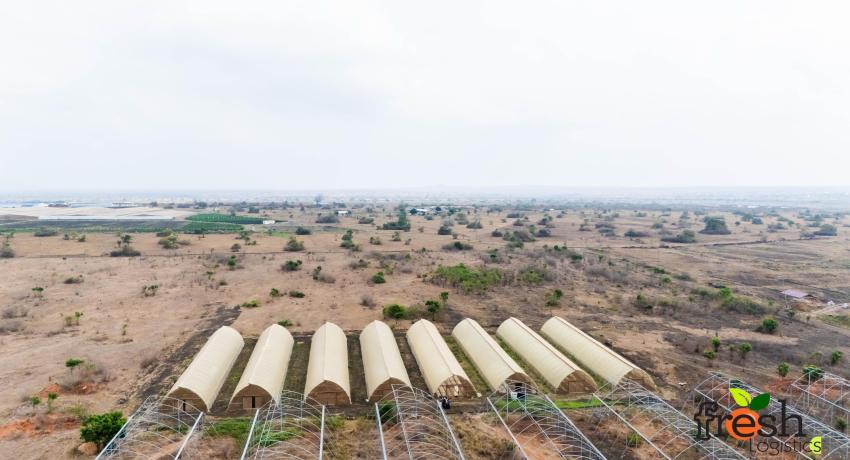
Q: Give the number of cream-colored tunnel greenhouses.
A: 8